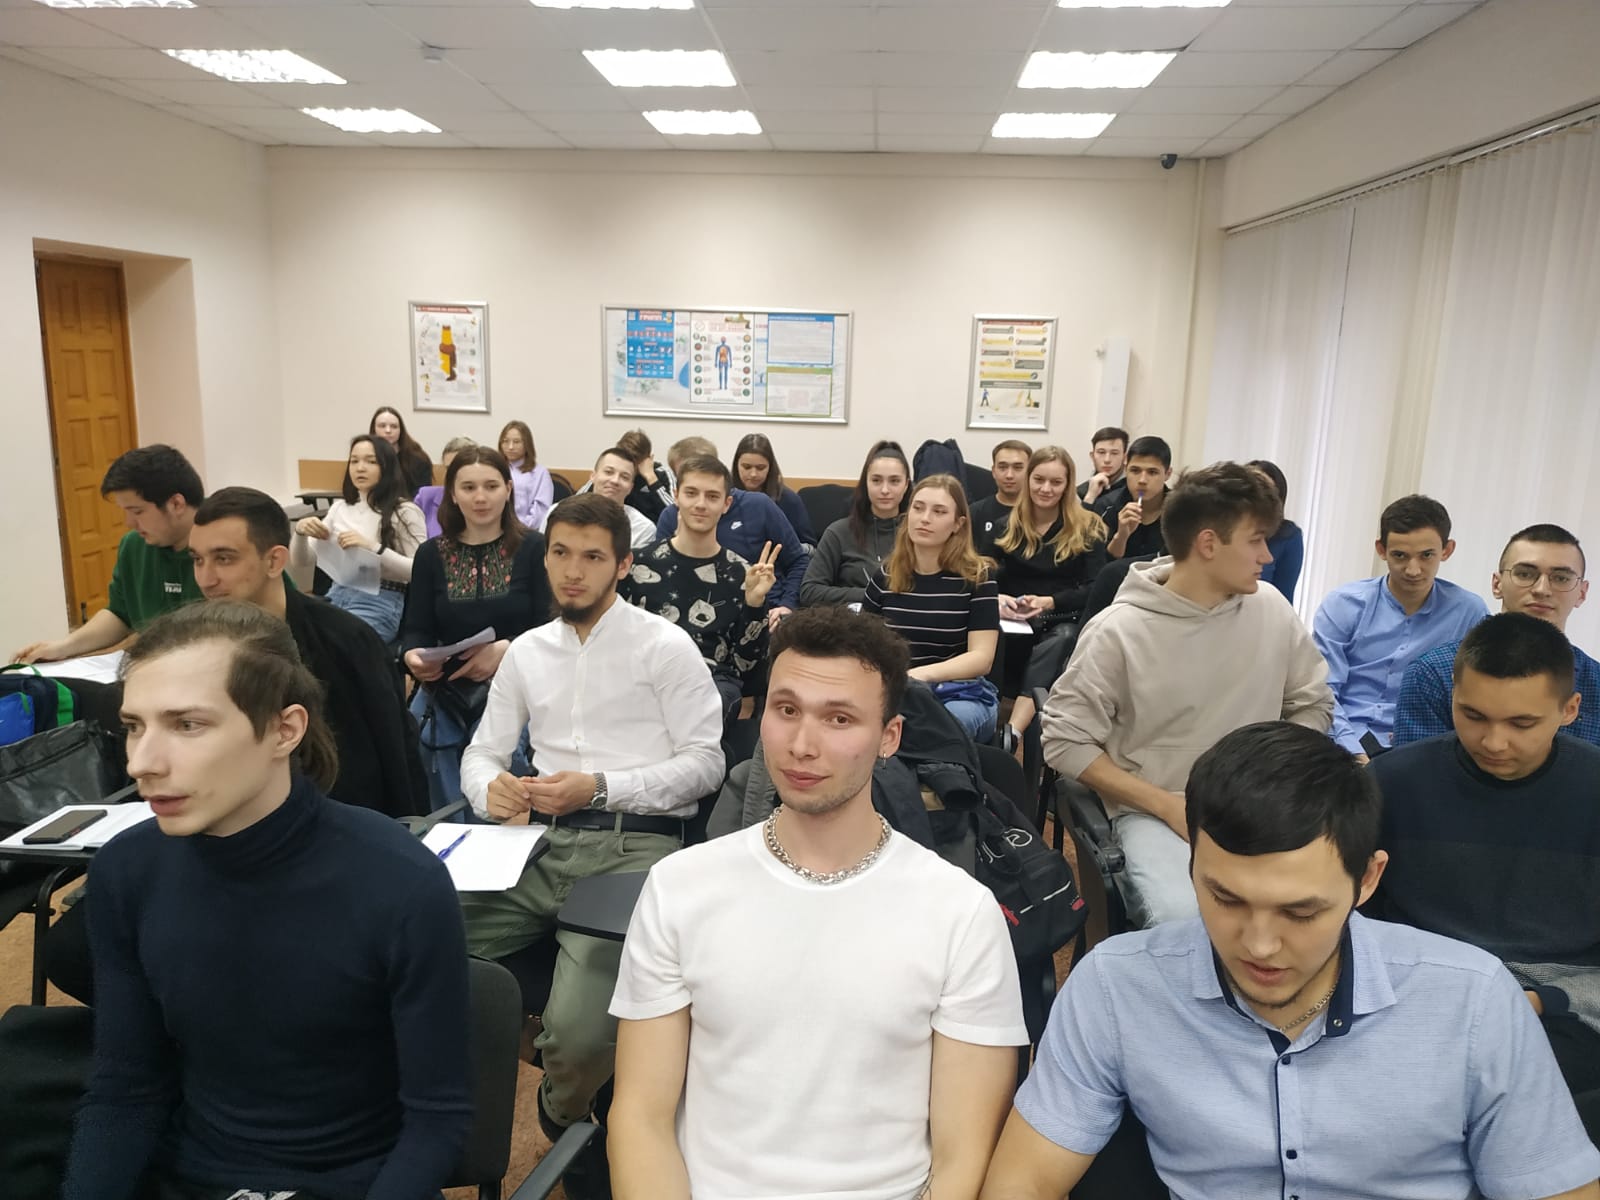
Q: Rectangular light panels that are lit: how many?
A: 9